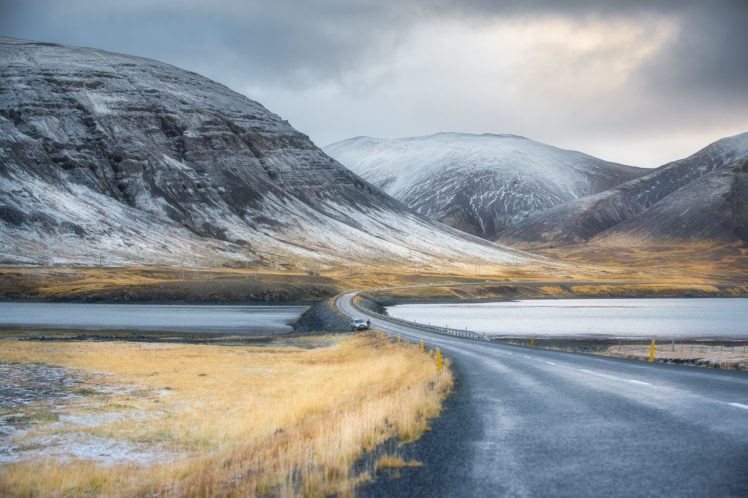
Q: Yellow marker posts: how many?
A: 5